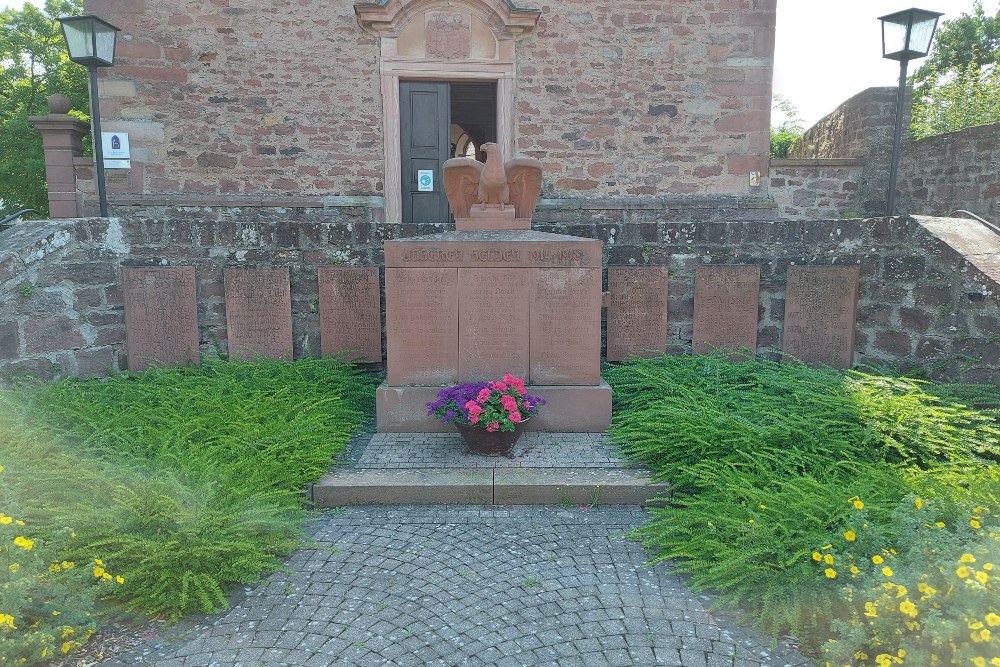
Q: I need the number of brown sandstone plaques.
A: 6